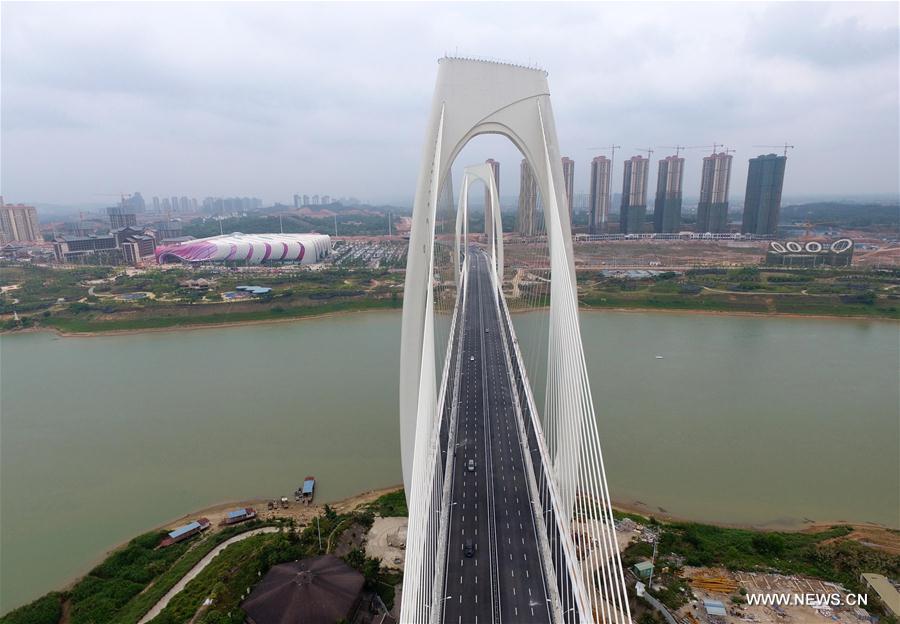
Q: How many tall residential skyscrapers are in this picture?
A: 8